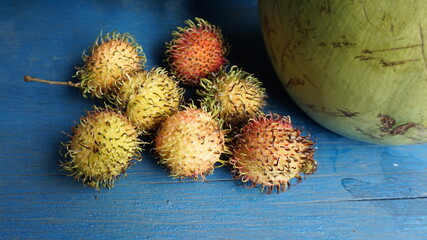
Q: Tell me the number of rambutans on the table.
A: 7